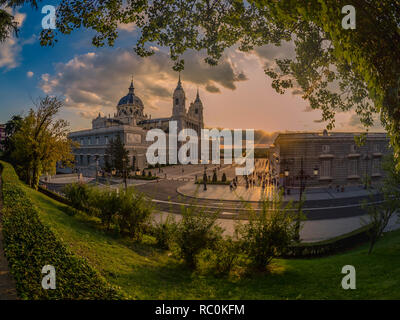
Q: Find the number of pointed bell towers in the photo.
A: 2